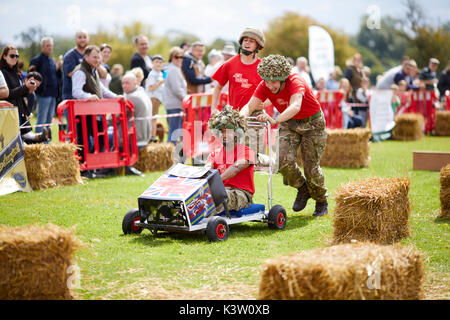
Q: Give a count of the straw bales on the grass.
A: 9